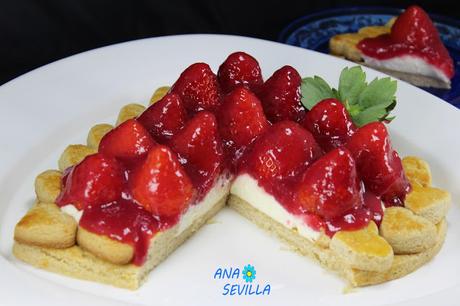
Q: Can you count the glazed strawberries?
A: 14